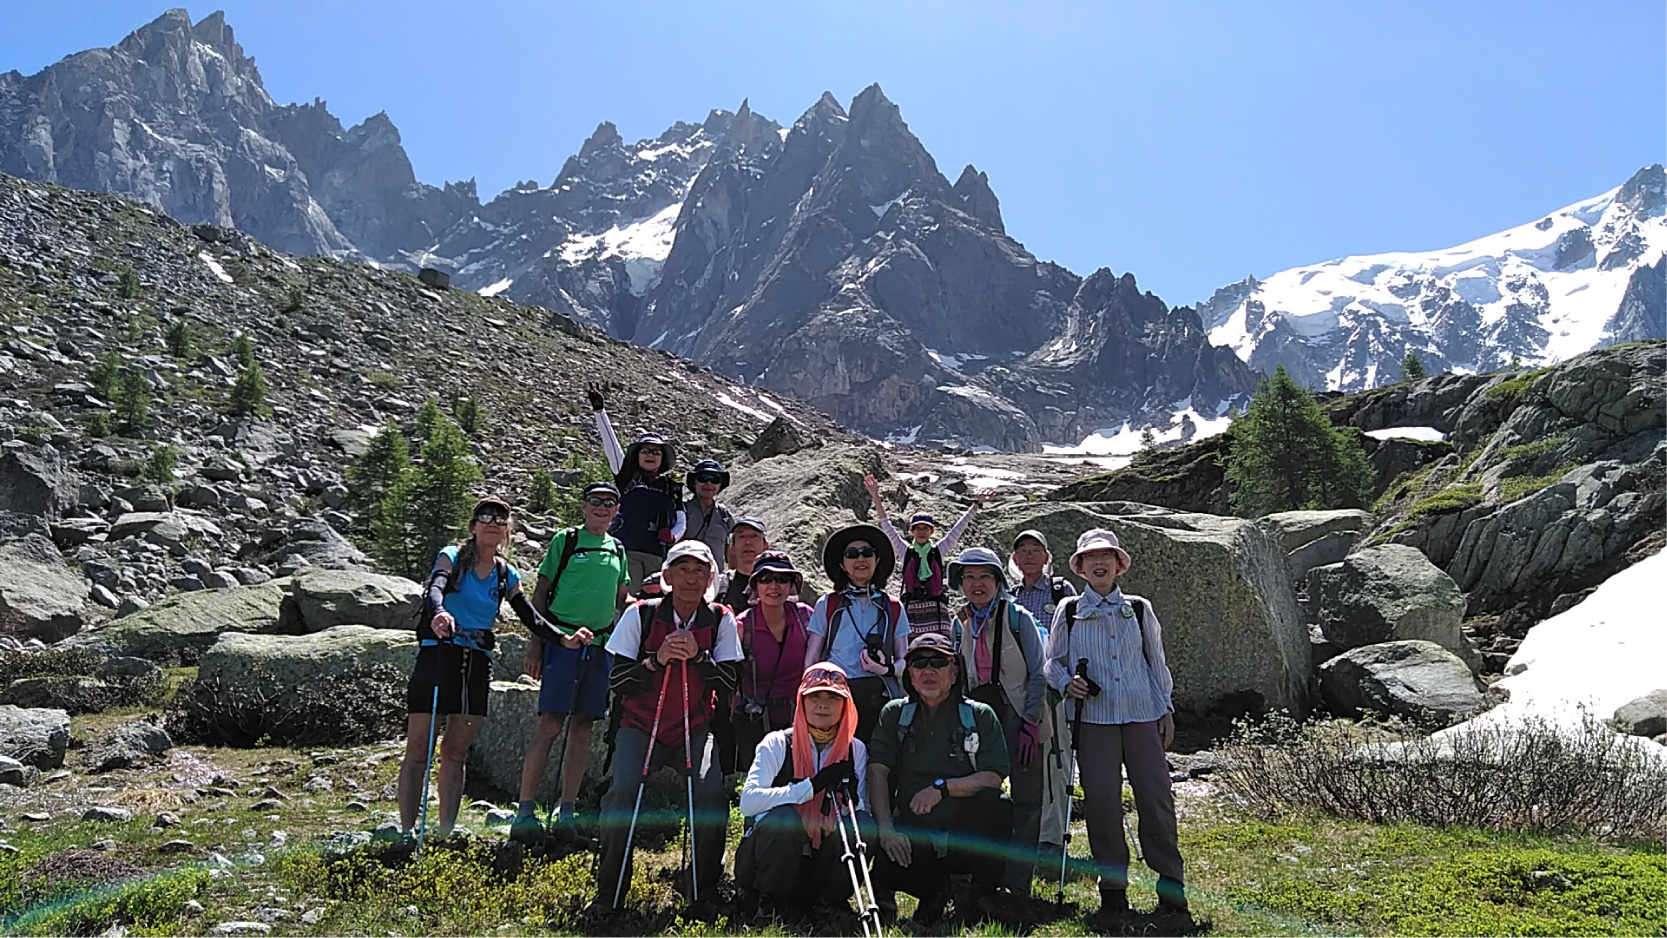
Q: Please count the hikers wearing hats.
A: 14